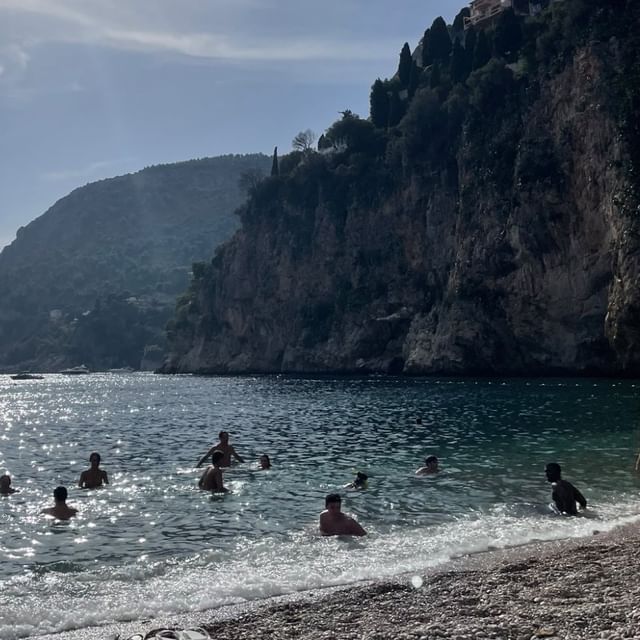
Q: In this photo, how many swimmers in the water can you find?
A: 10